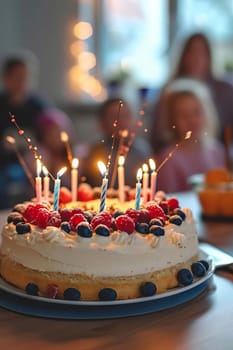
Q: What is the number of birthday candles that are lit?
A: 9